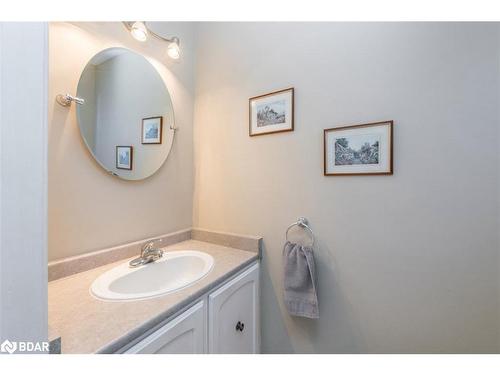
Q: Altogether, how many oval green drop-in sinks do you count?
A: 0